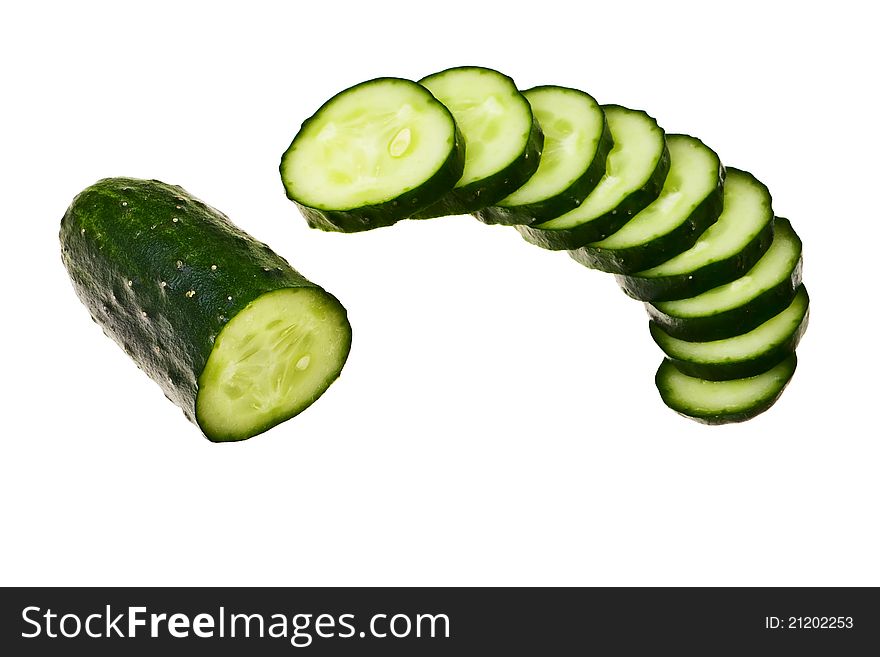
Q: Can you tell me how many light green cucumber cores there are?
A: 10